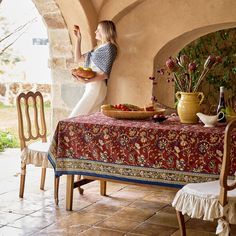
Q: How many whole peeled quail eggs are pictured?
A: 0